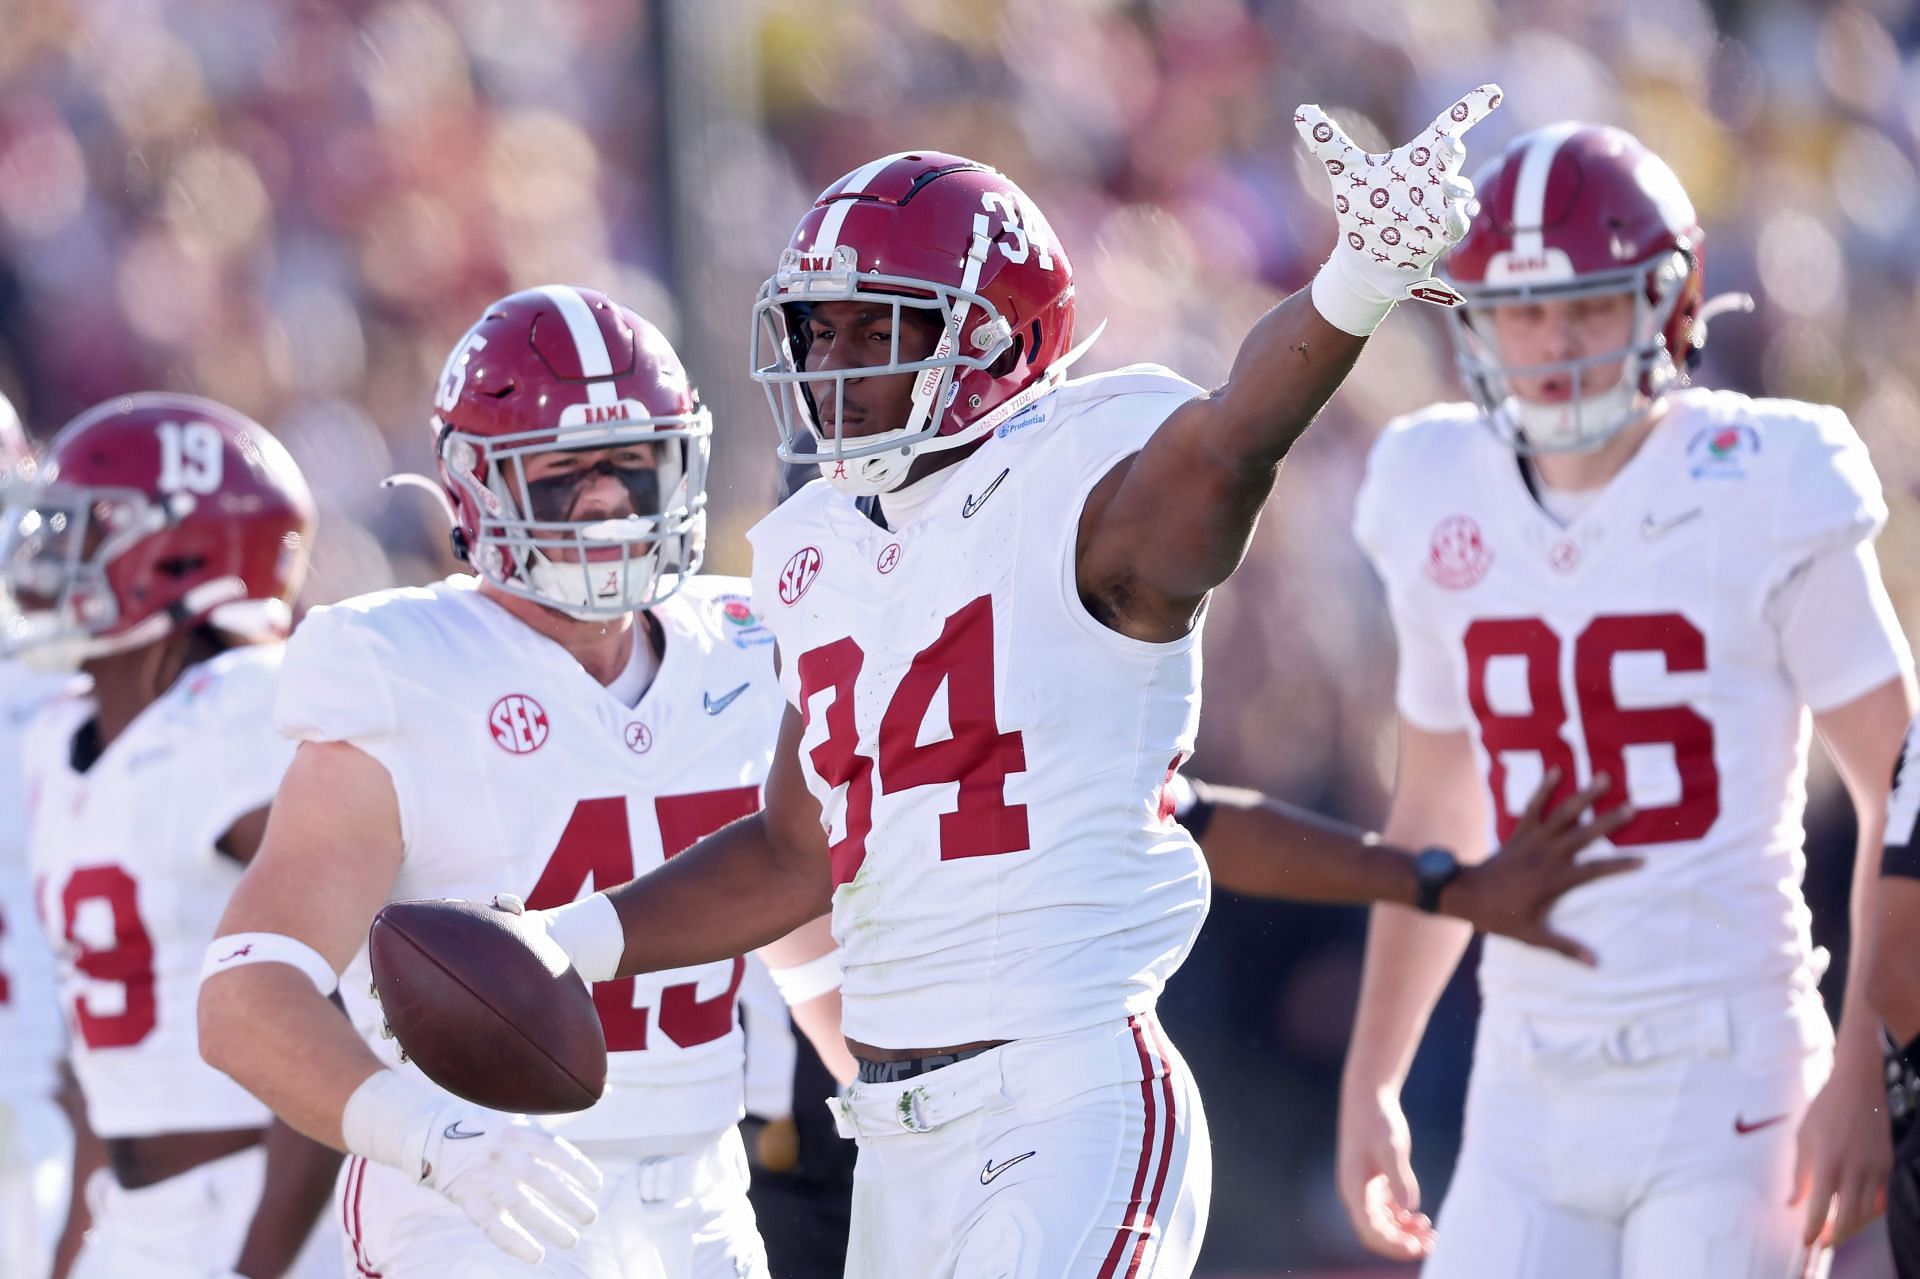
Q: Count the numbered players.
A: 4